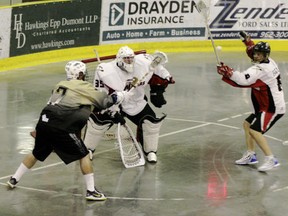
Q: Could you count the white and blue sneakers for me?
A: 2